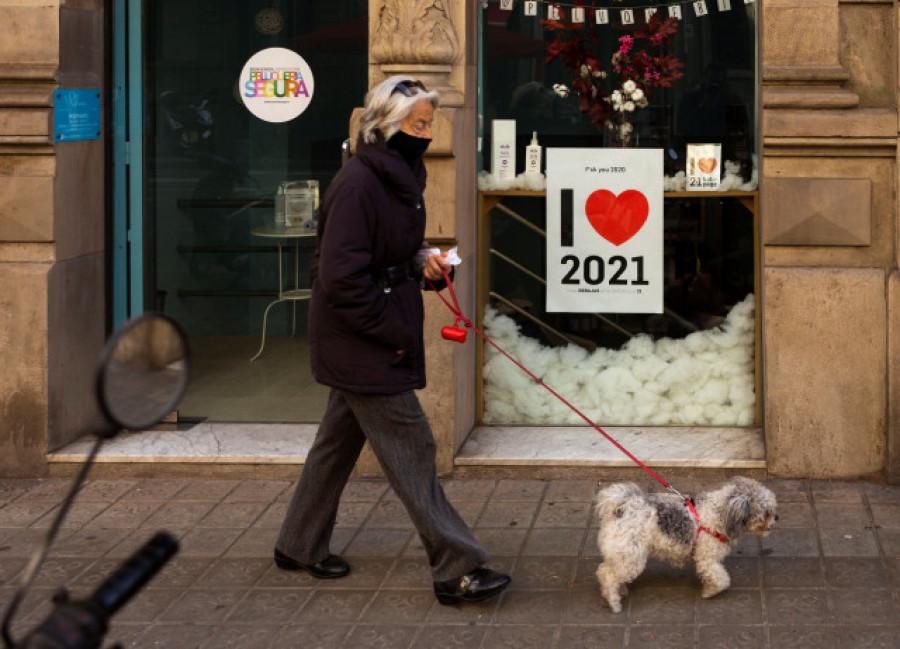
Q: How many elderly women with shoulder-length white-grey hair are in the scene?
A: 1